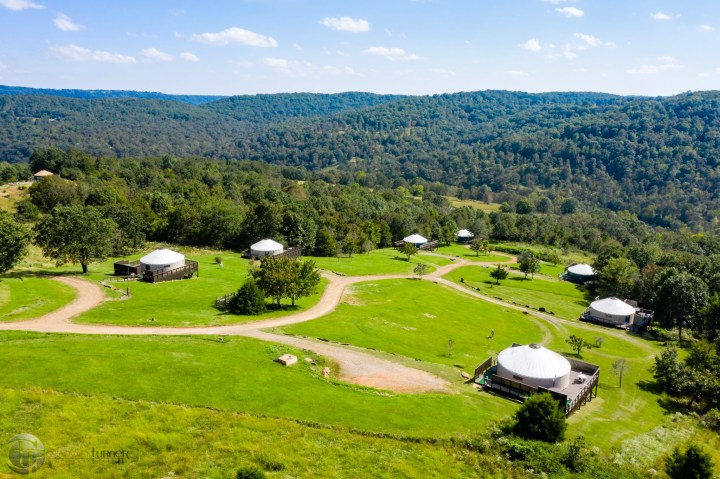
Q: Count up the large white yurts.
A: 7